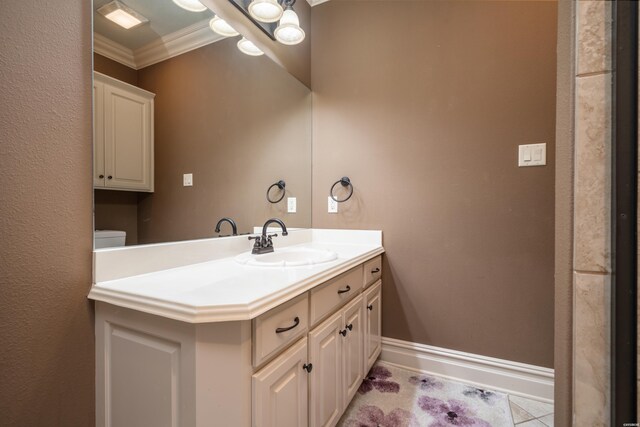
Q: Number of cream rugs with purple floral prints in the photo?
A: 1